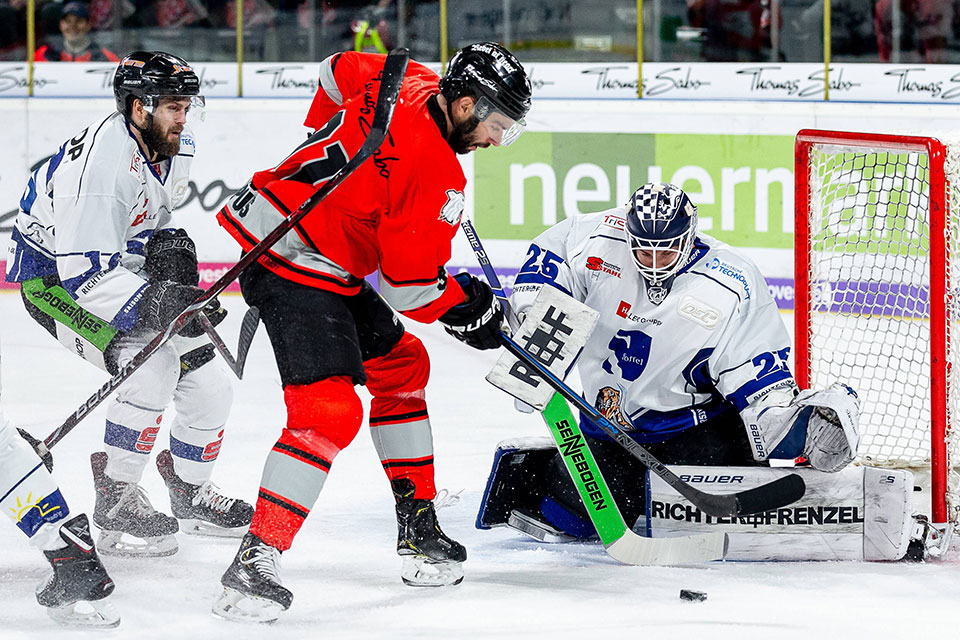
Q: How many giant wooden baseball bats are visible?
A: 0